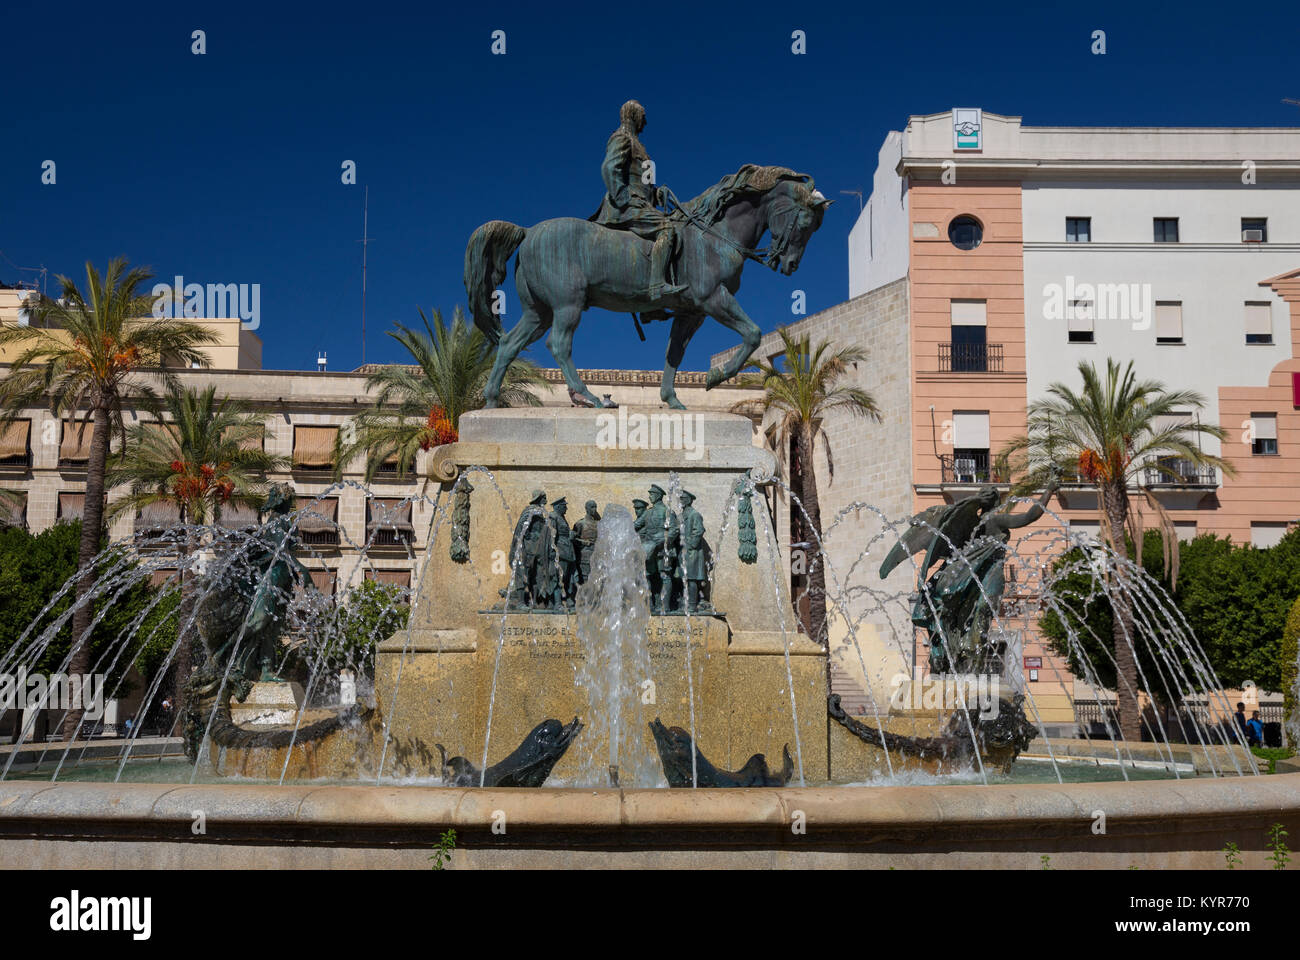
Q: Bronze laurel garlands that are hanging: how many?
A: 2